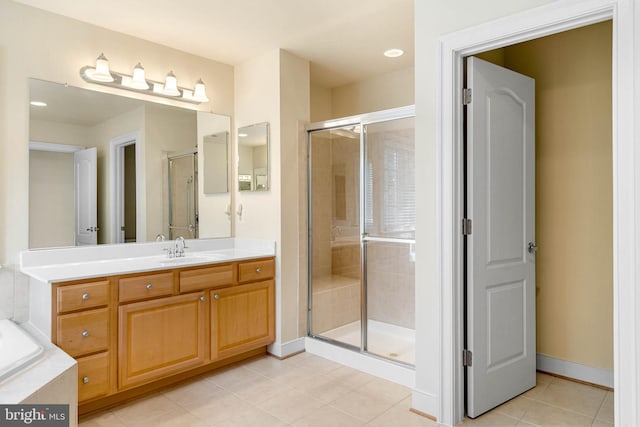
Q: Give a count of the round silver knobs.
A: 7